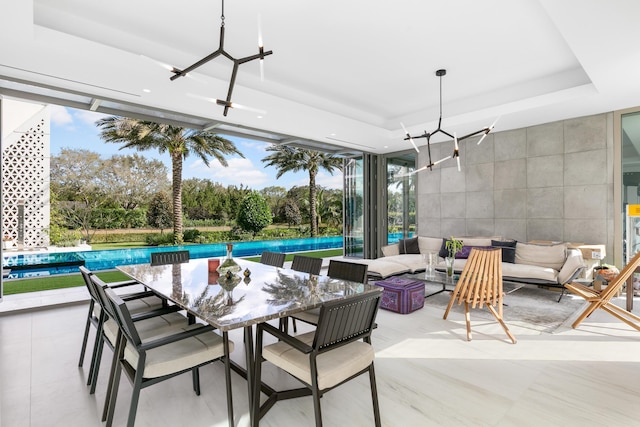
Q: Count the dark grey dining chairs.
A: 8